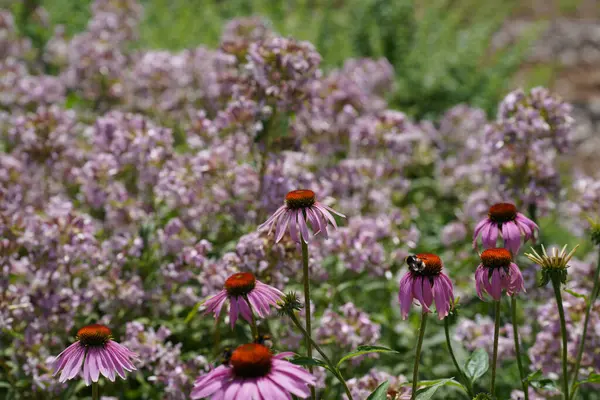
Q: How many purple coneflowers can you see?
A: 7